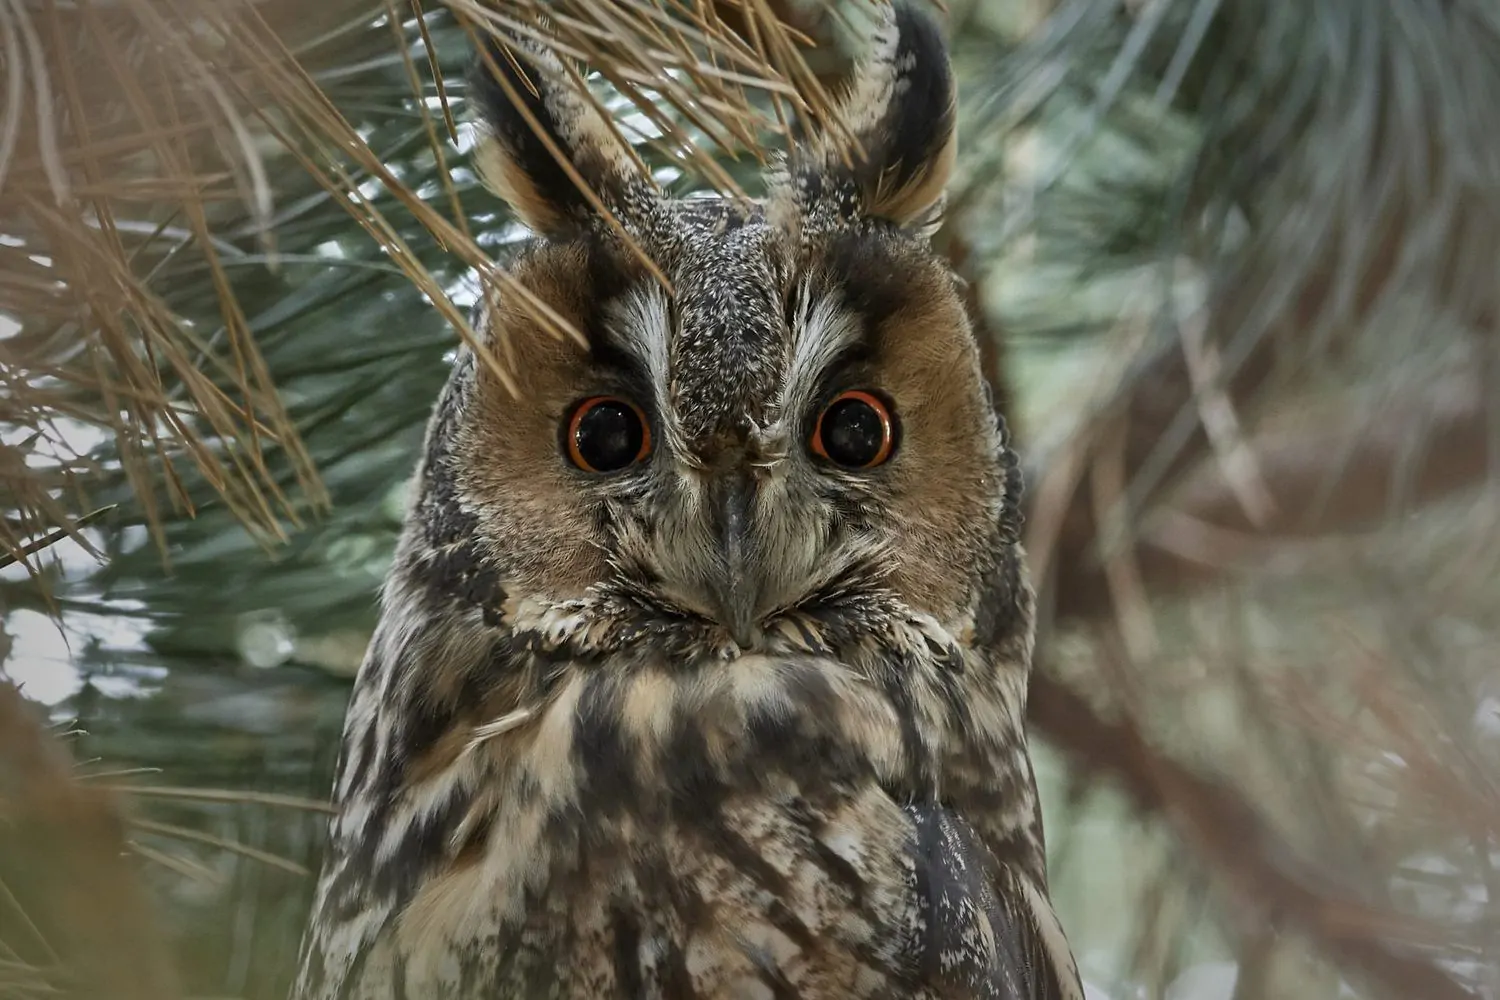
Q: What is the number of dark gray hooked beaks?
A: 1